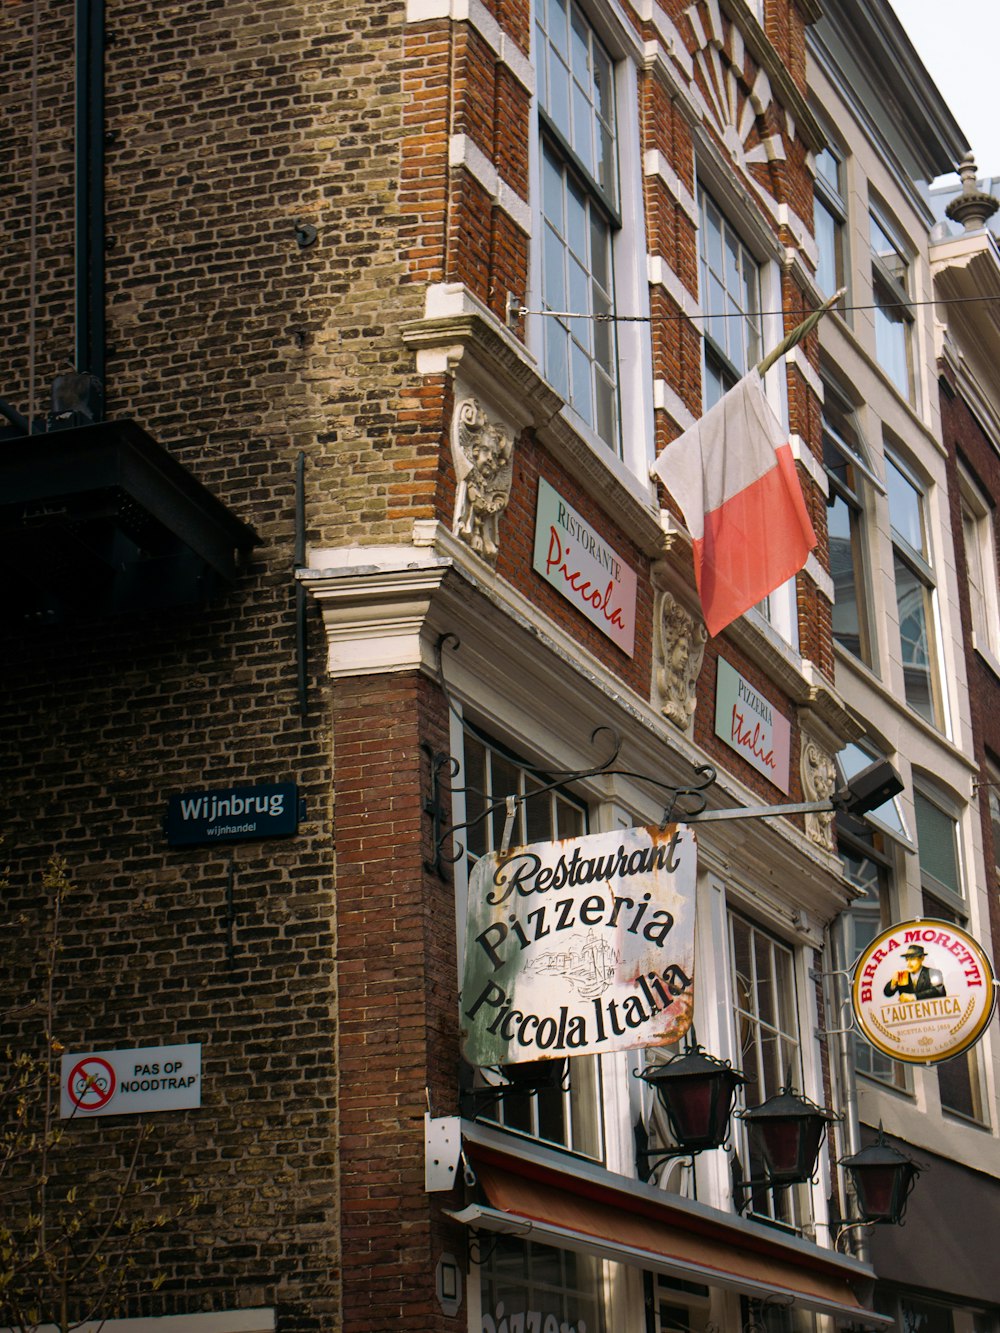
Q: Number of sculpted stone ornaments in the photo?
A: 3